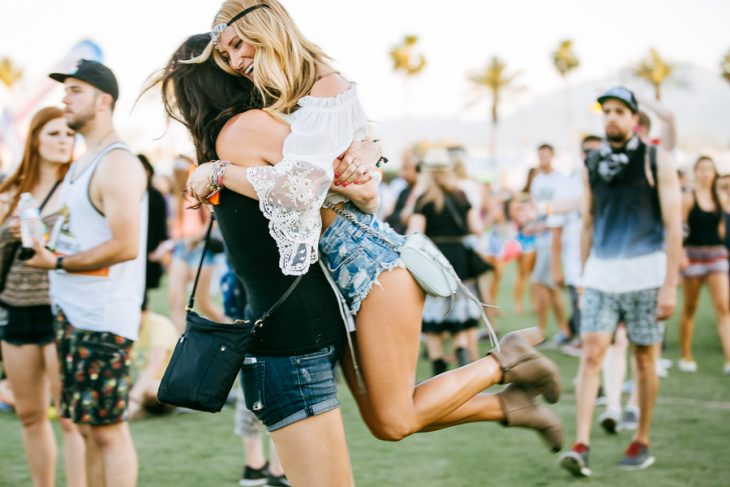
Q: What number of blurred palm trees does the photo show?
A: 6